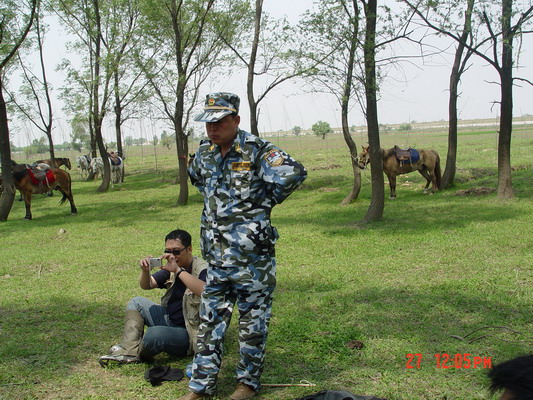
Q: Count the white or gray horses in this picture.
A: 2